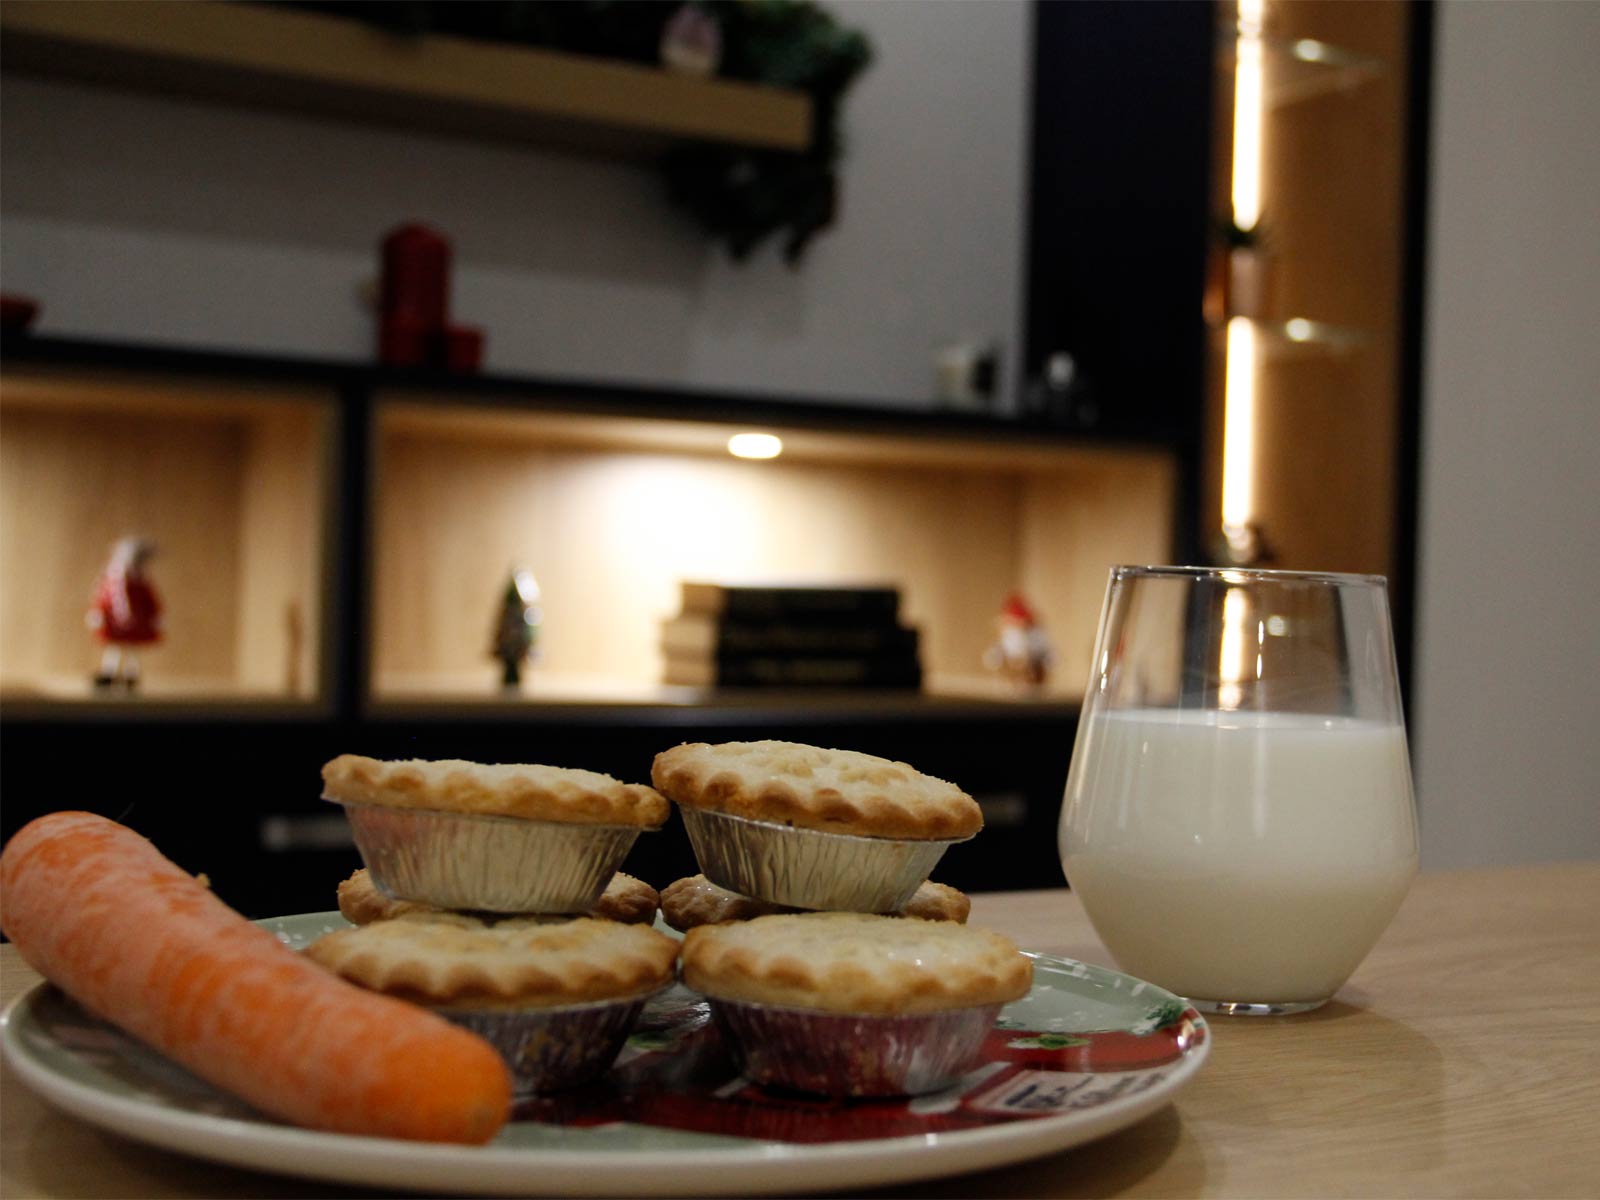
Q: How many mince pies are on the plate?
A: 6